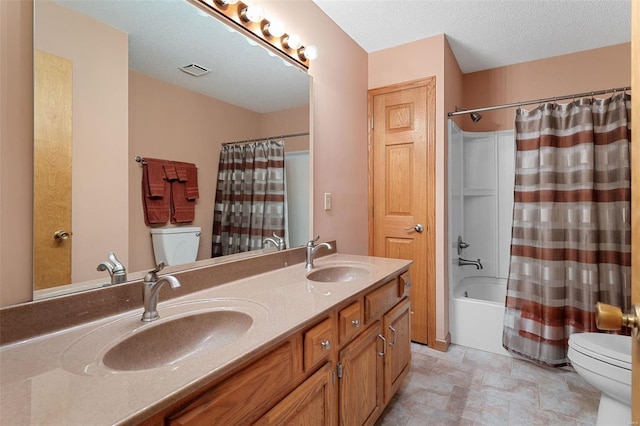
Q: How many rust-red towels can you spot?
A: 6